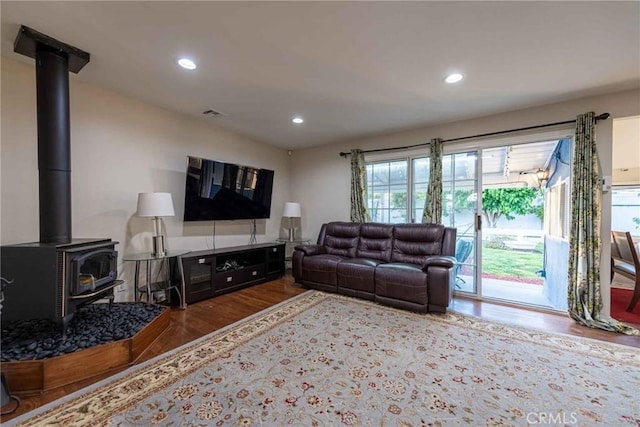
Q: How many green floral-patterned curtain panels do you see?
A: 3